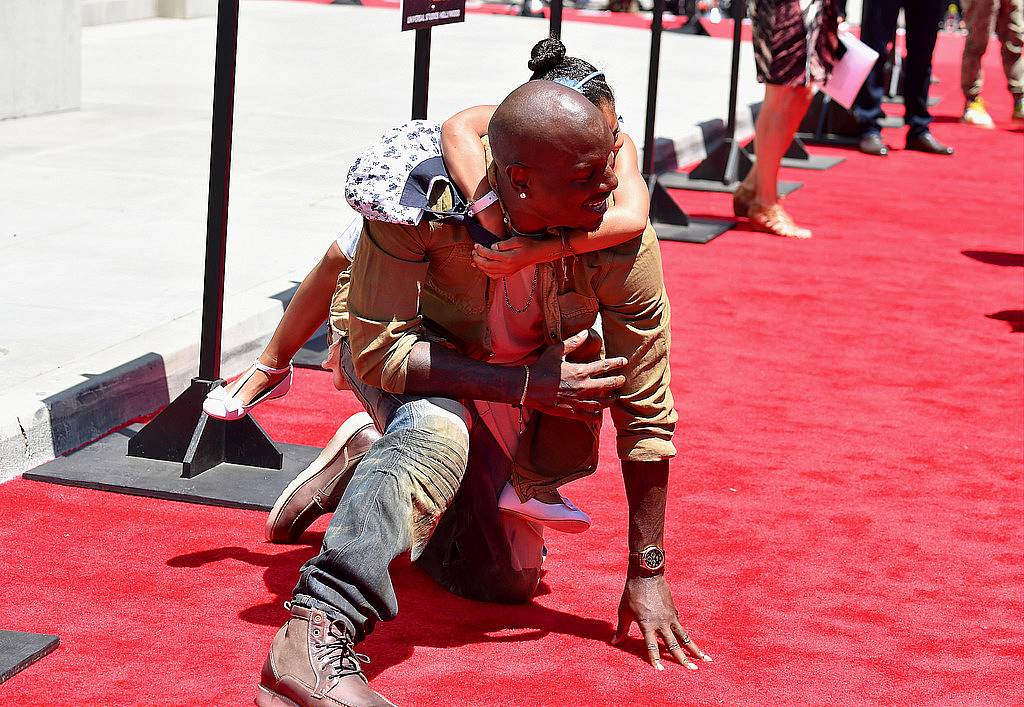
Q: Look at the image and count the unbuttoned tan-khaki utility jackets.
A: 1